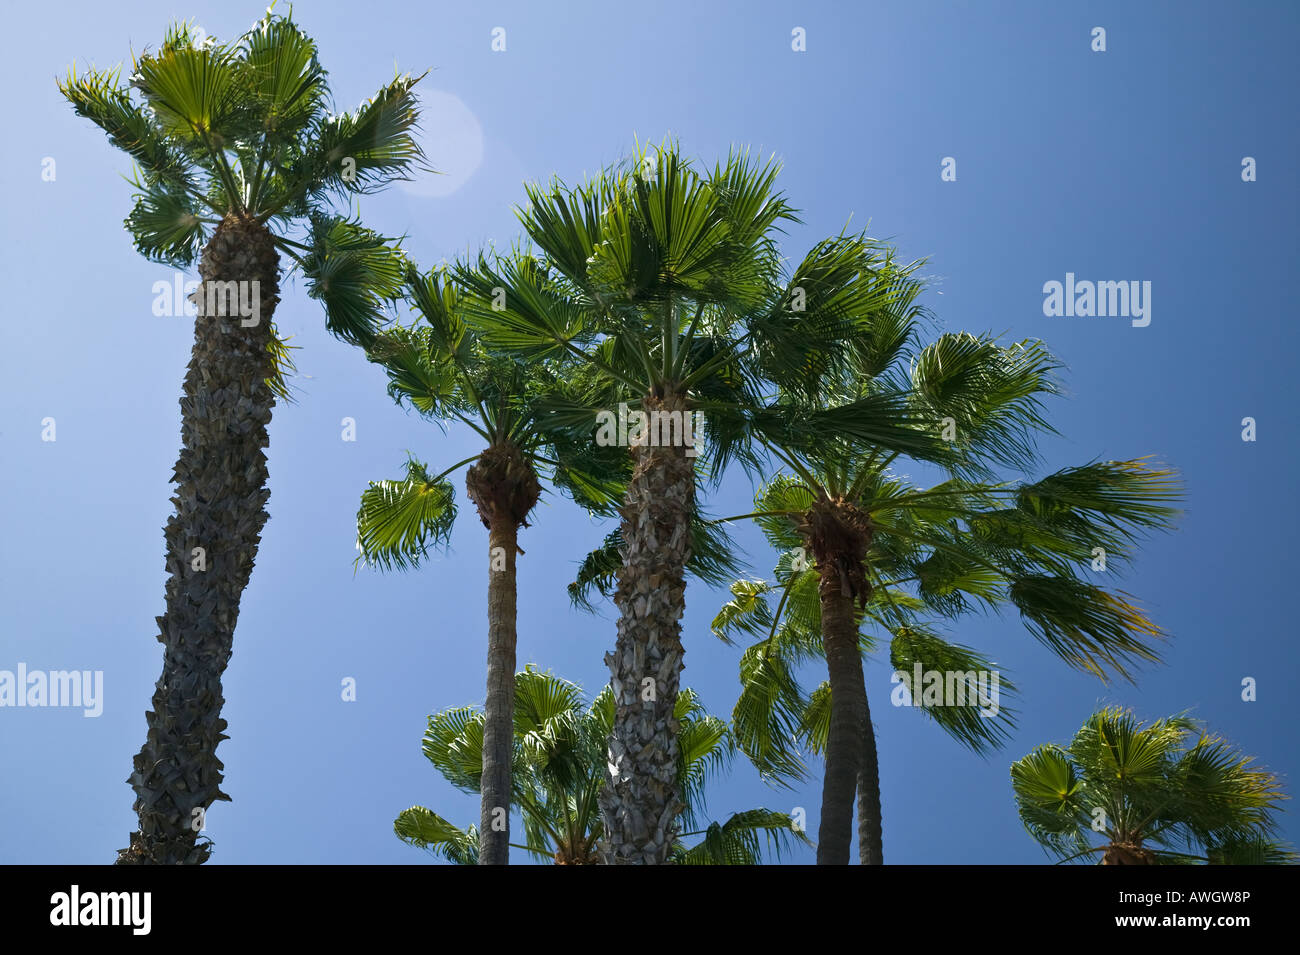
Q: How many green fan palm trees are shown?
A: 7